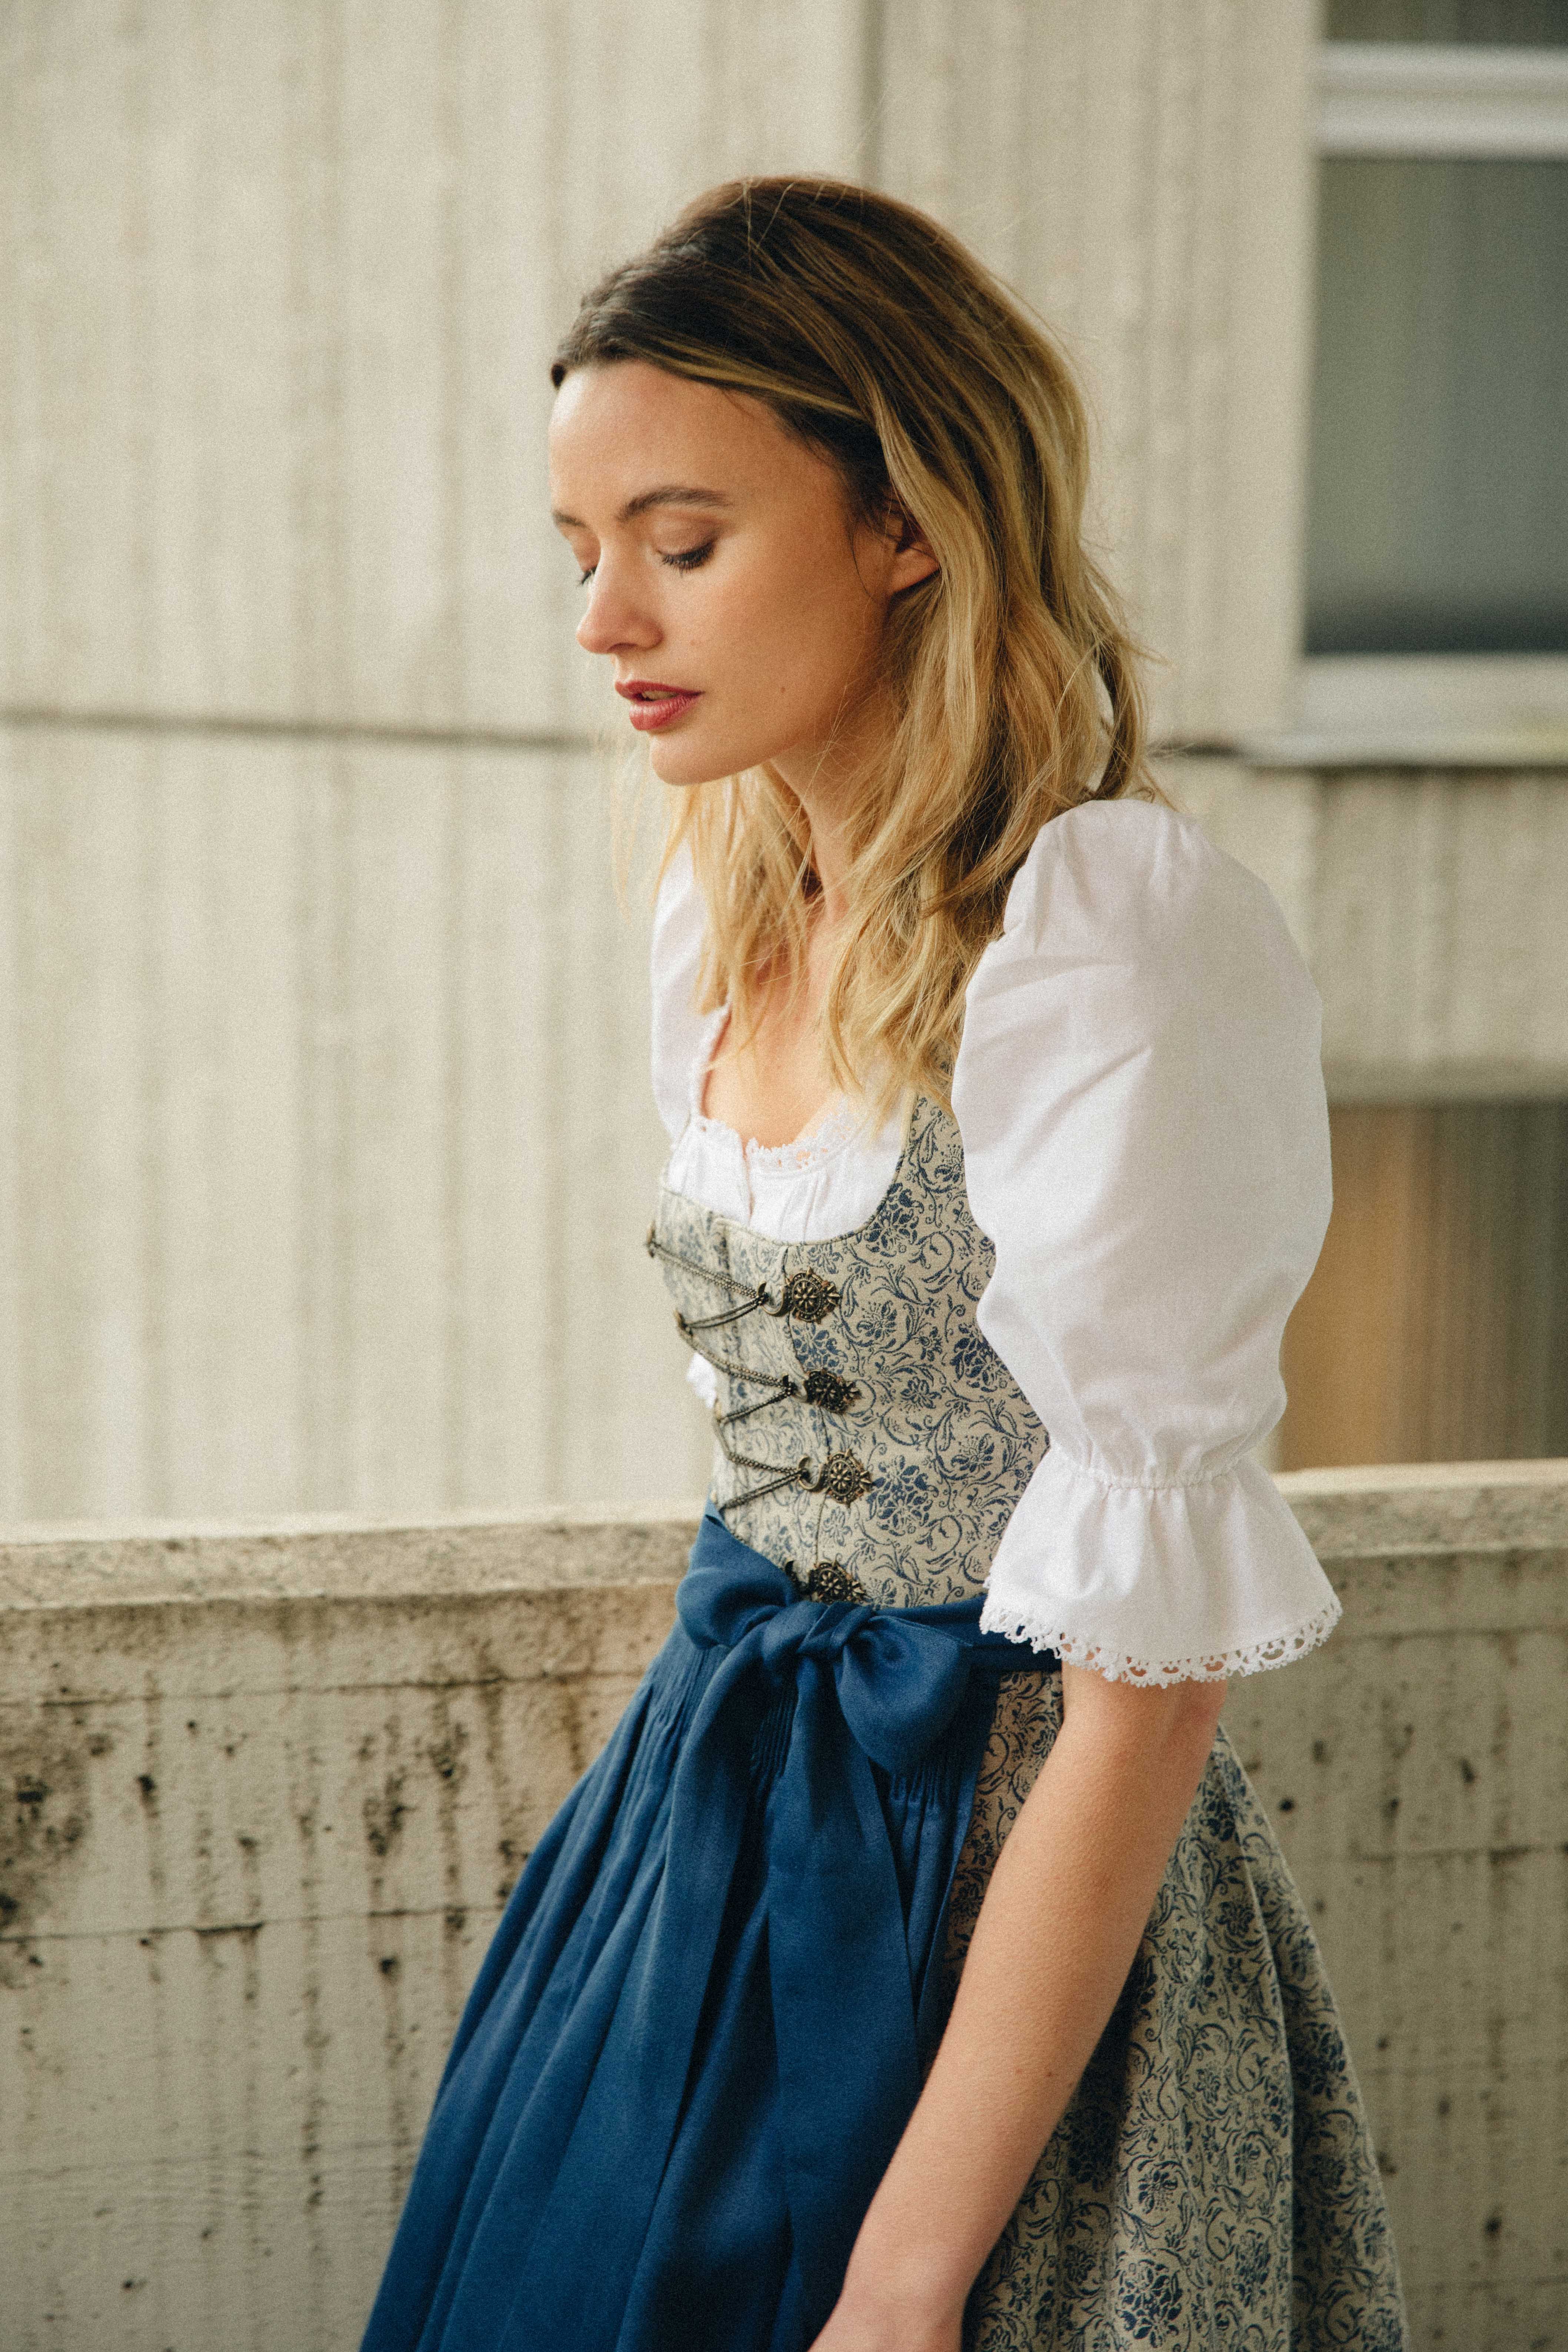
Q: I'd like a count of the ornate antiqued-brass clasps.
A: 4